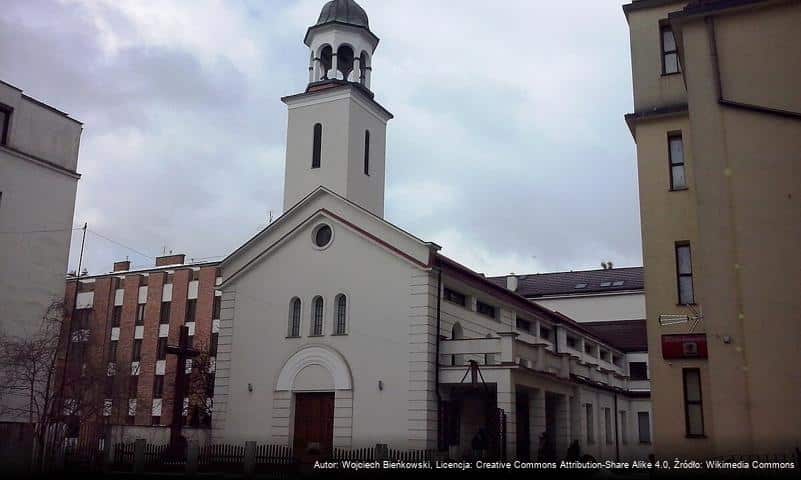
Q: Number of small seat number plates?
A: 0